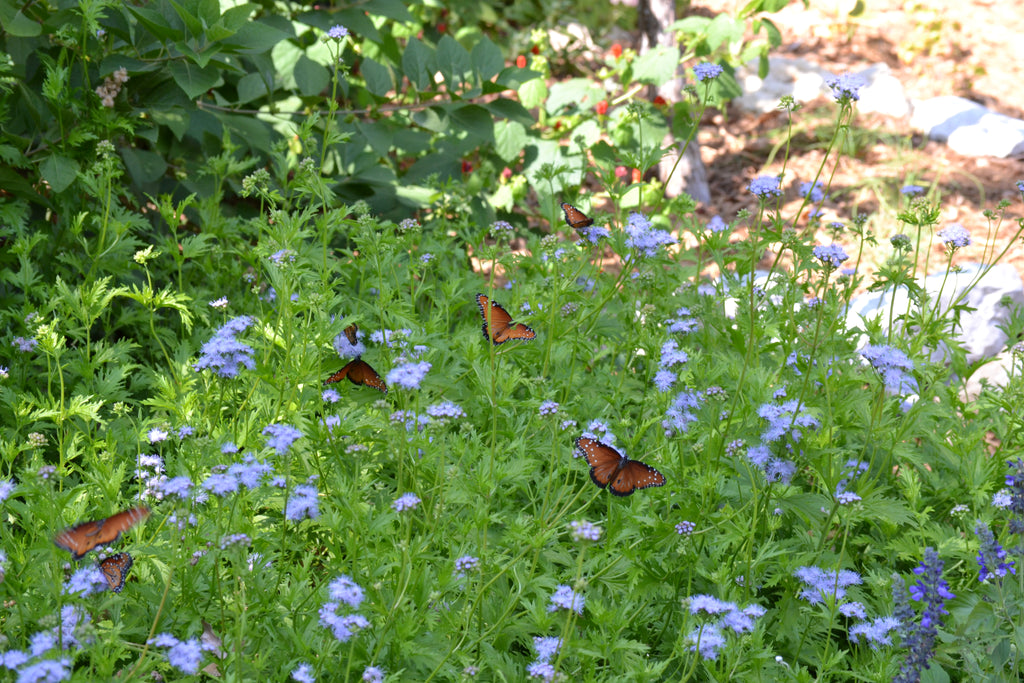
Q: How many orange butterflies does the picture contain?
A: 7